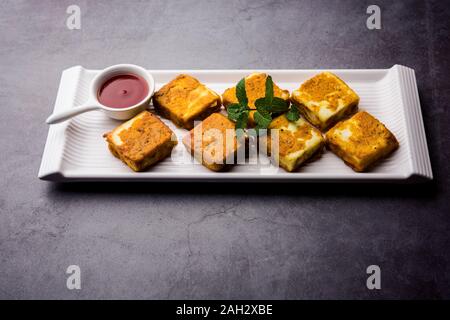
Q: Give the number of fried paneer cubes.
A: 7